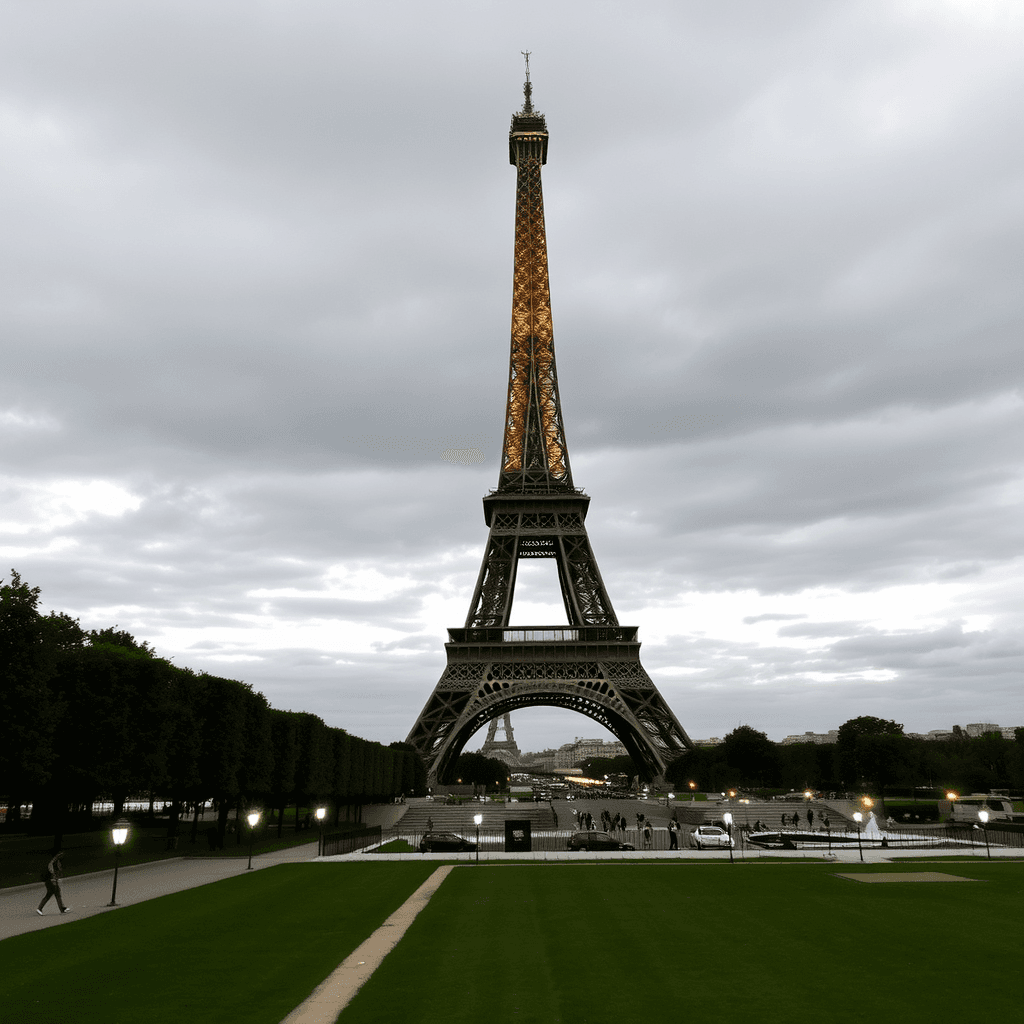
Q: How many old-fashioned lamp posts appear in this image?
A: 7